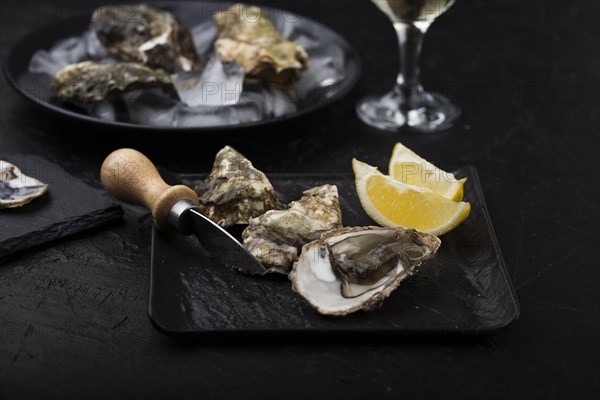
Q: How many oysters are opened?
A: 2